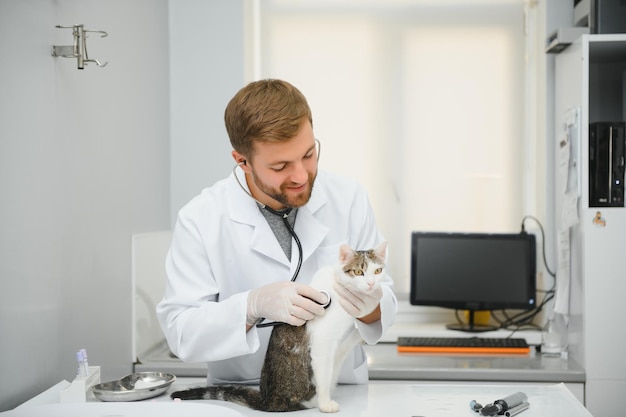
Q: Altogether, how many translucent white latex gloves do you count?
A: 2